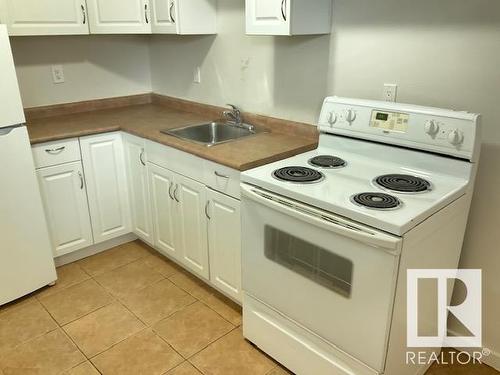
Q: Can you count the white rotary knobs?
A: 4